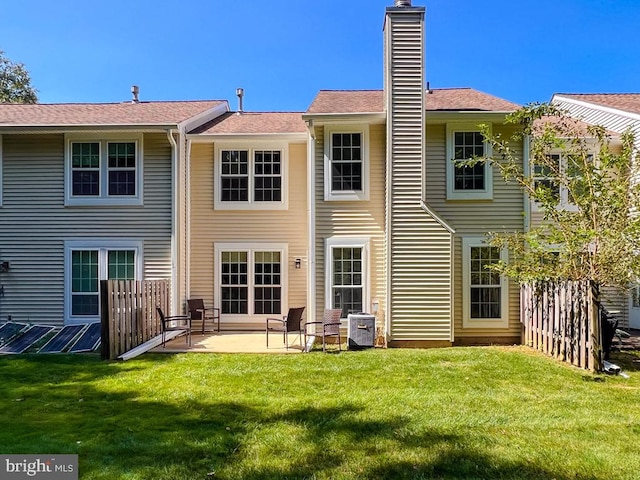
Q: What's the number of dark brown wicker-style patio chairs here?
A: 4